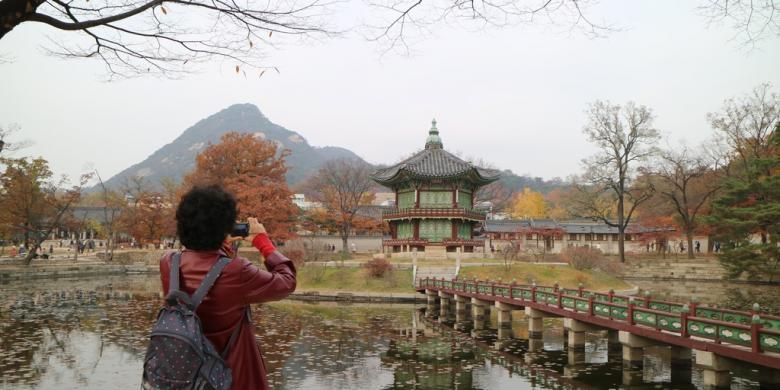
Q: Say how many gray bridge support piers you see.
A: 9